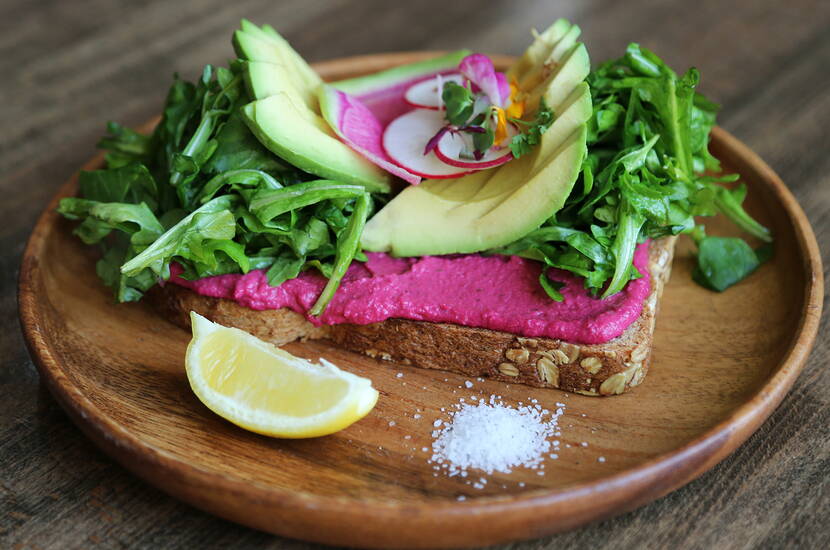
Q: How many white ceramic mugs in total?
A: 0